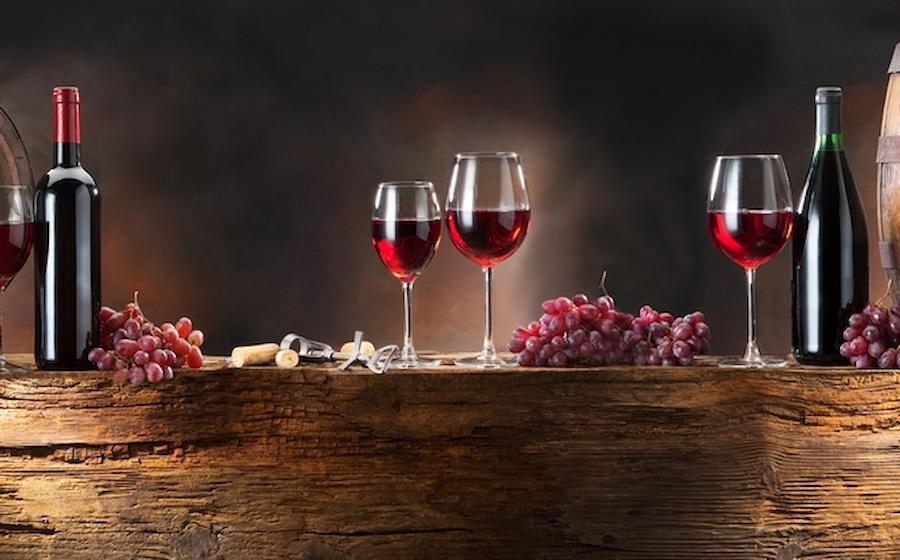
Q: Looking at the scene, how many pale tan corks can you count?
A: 3